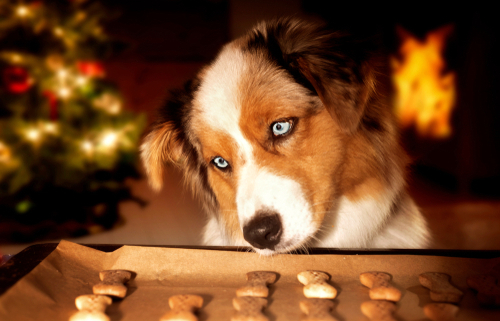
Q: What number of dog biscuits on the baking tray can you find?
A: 12